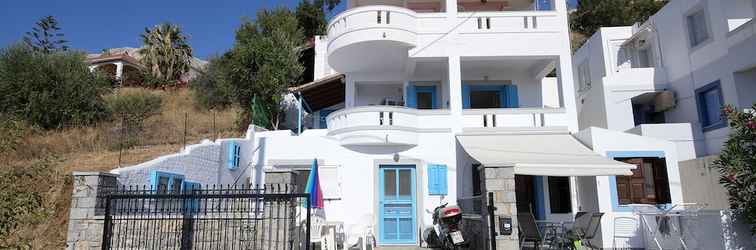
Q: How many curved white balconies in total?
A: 2